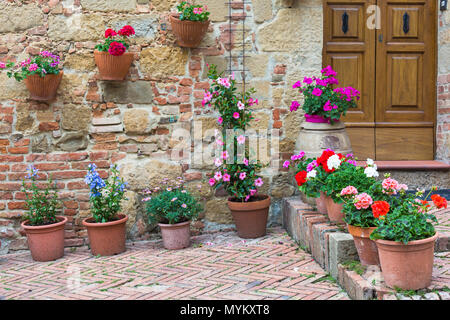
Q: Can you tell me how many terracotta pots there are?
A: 11